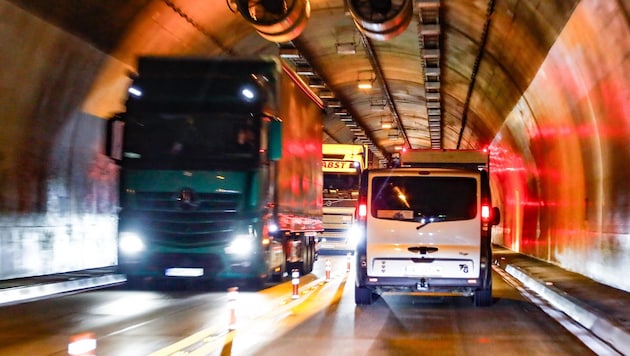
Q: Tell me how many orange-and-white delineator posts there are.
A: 5